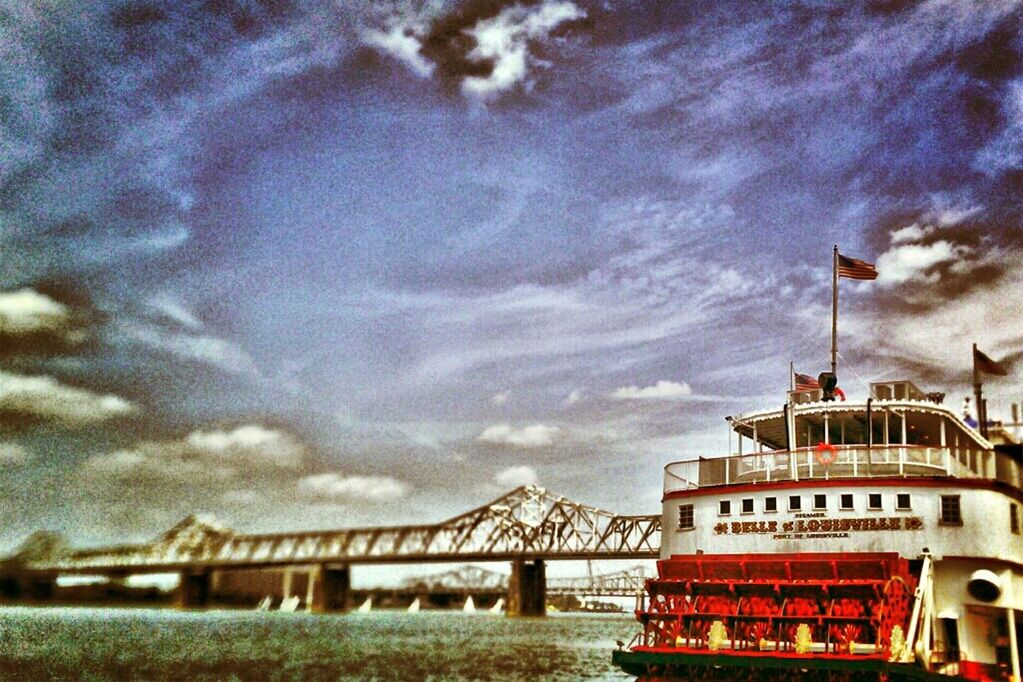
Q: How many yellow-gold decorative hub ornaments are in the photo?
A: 3